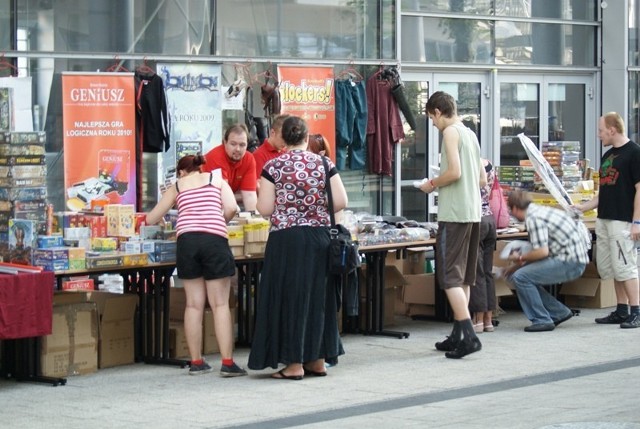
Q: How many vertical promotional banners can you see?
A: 3